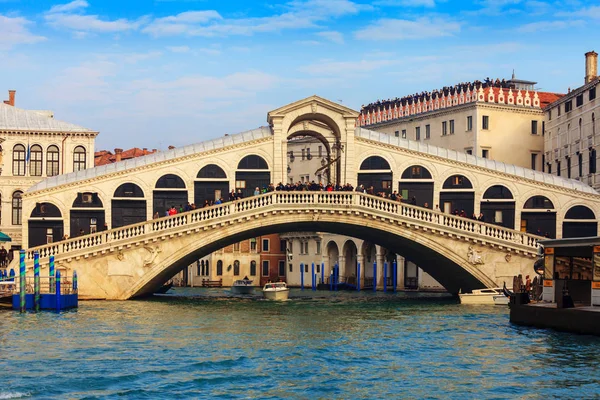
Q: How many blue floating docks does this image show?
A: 1